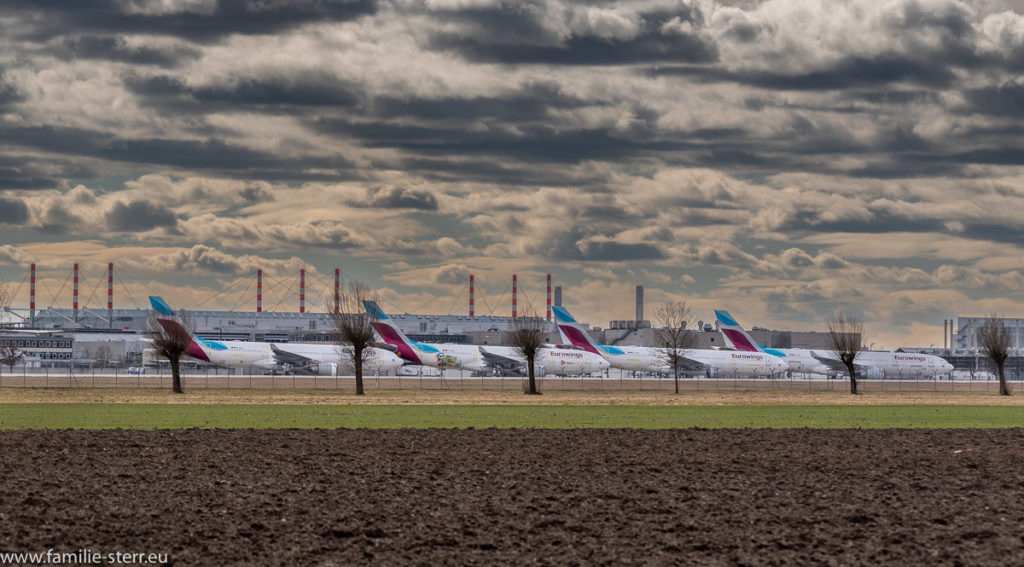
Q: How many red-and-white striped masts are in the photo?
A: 9